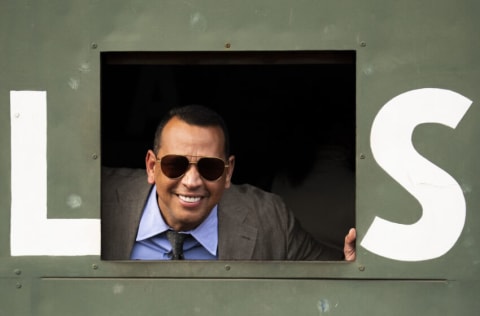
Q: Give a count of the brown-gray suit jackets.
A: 1